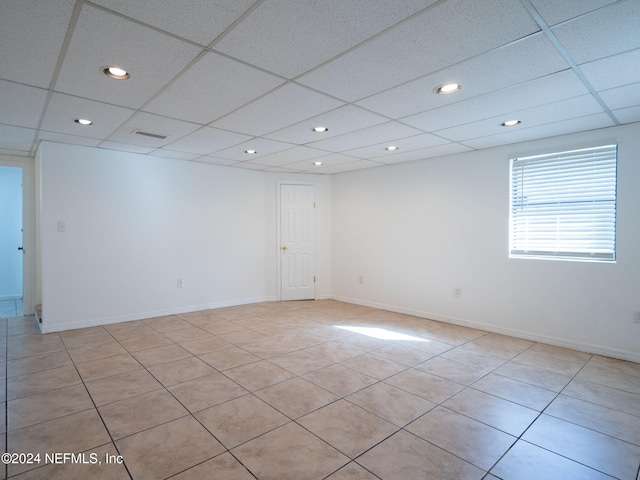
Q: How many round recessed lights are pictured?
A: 8